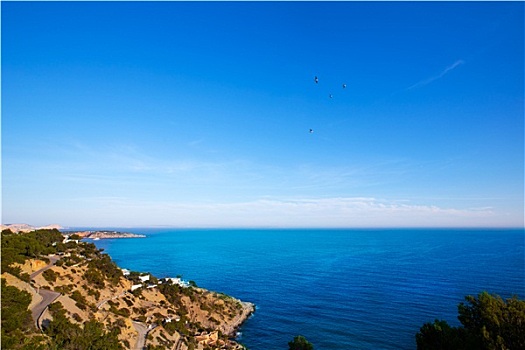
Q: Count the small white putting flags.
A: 0